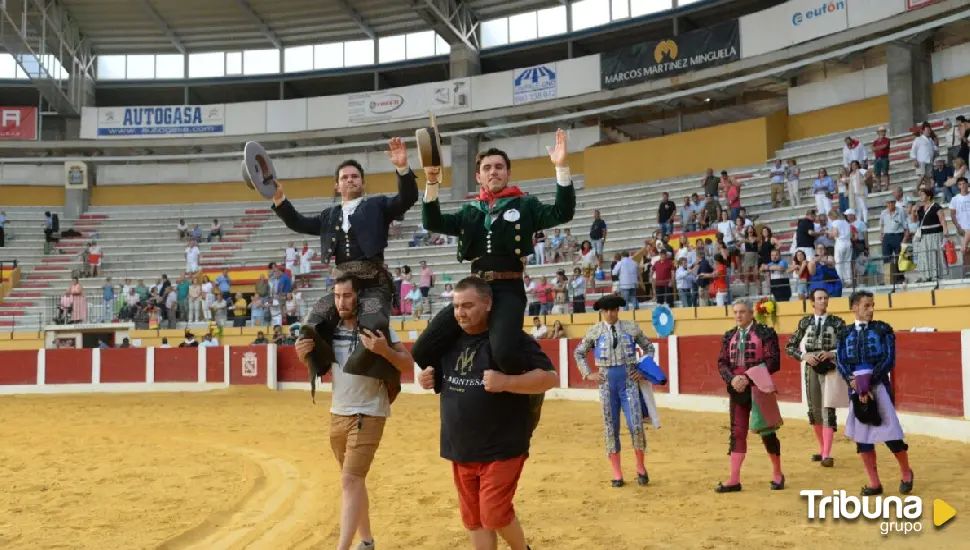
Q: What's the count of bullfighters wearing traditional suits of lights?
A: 4